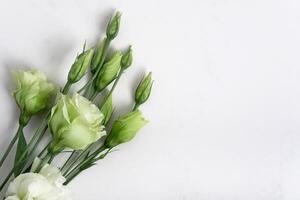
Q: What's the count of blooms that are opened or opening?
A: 4